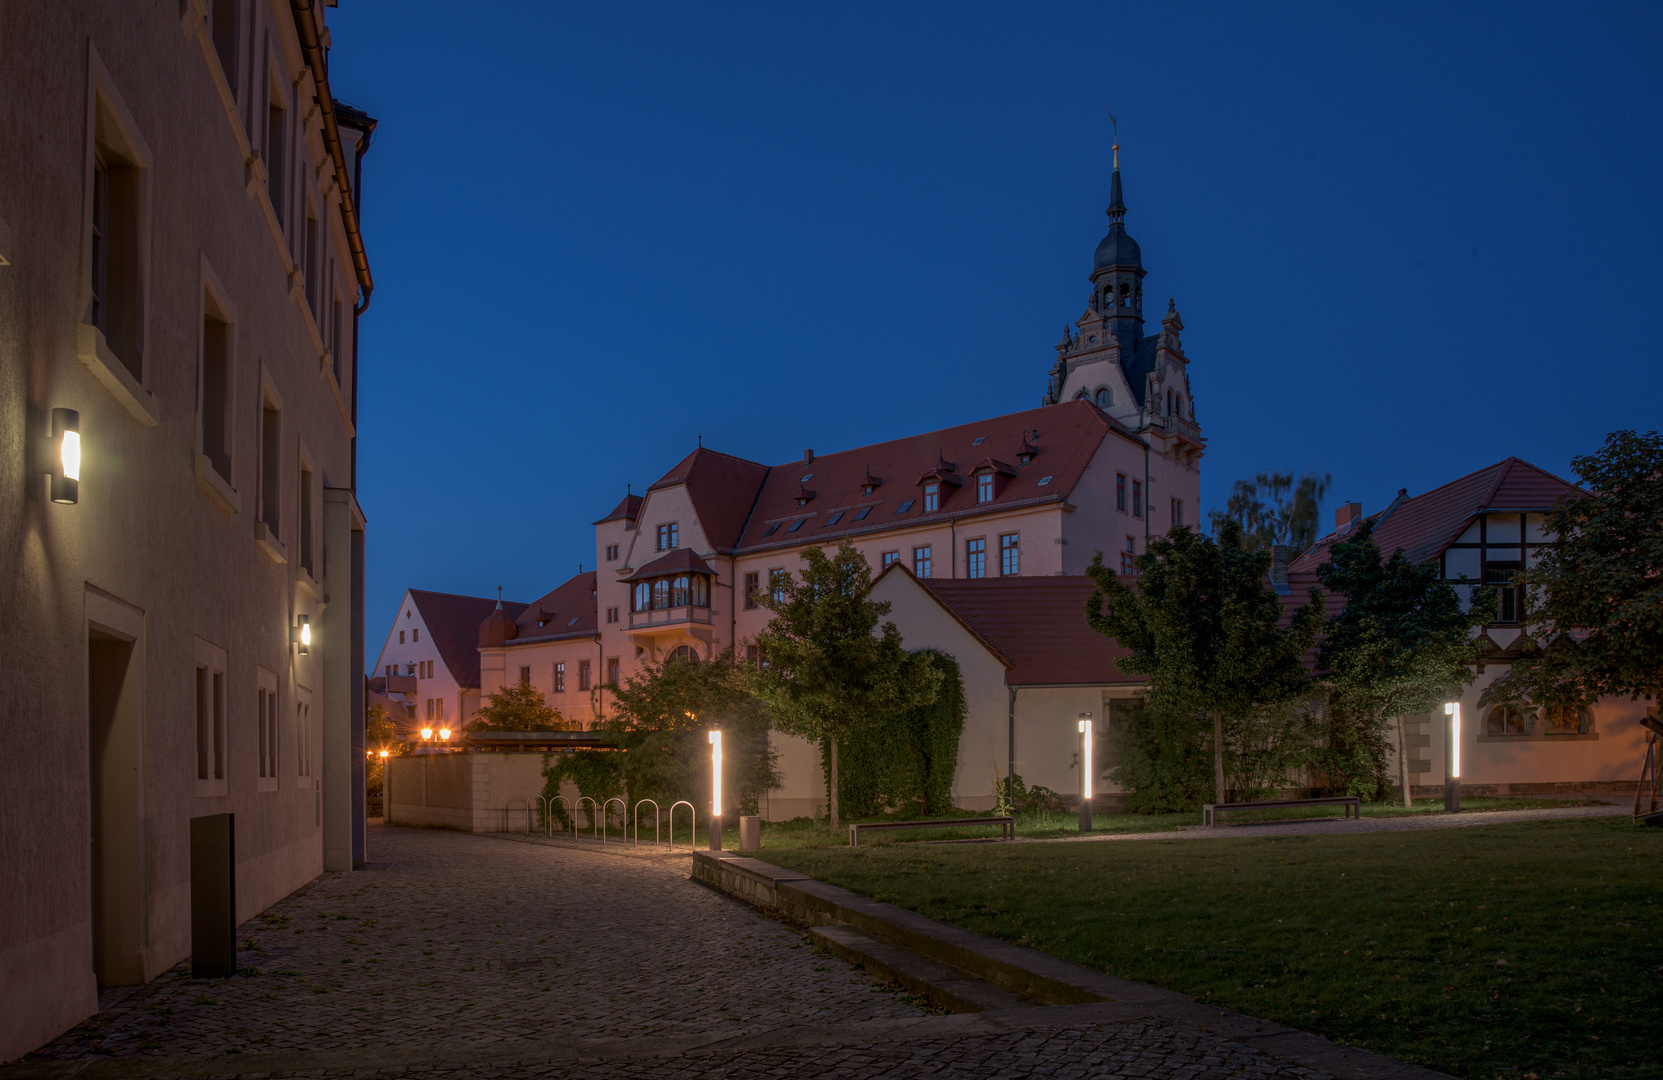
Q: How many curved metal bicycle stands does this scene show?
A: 6